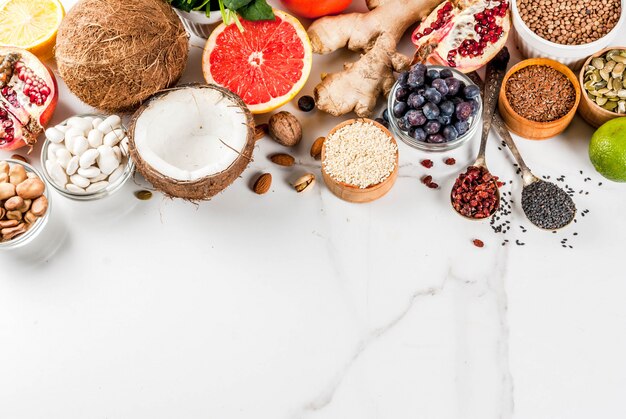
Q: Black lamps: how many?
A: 0